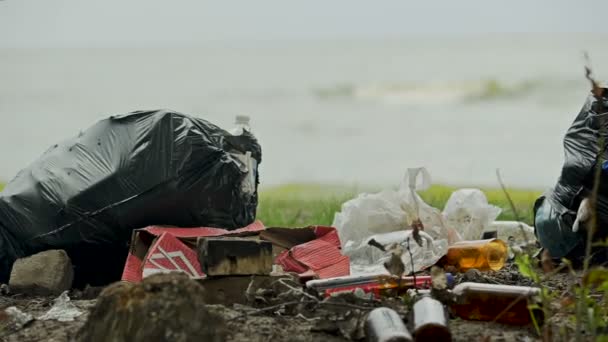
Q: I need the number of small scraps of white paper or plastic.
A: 2